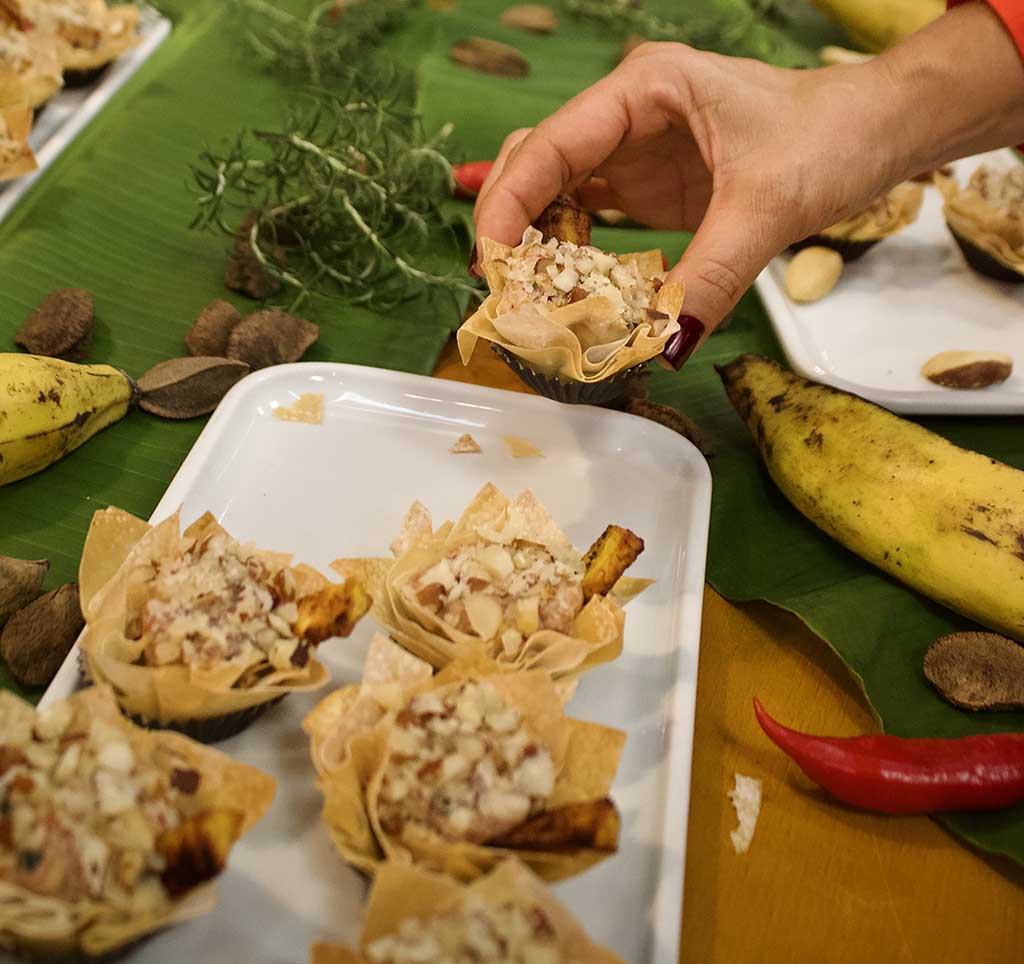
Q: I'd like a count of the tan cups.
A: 11